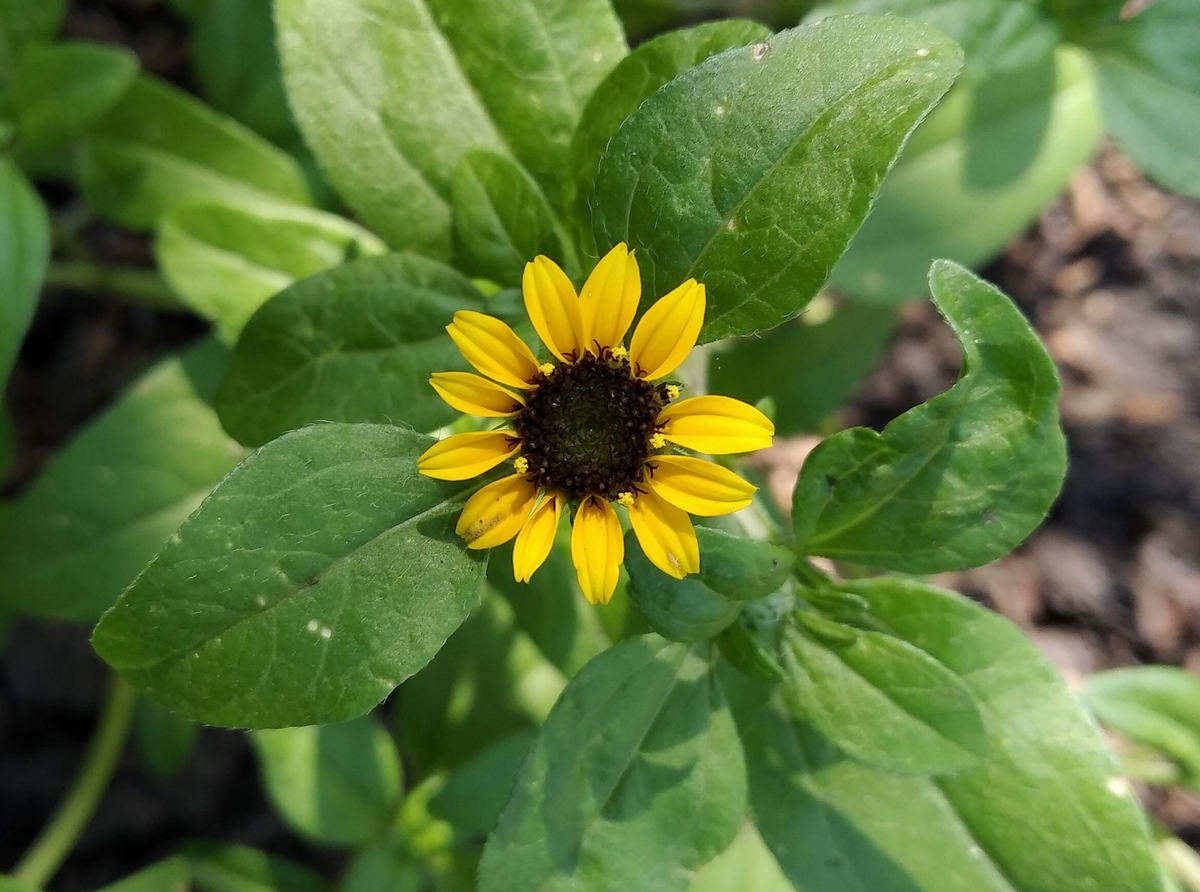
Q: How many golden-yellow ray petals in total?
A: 12